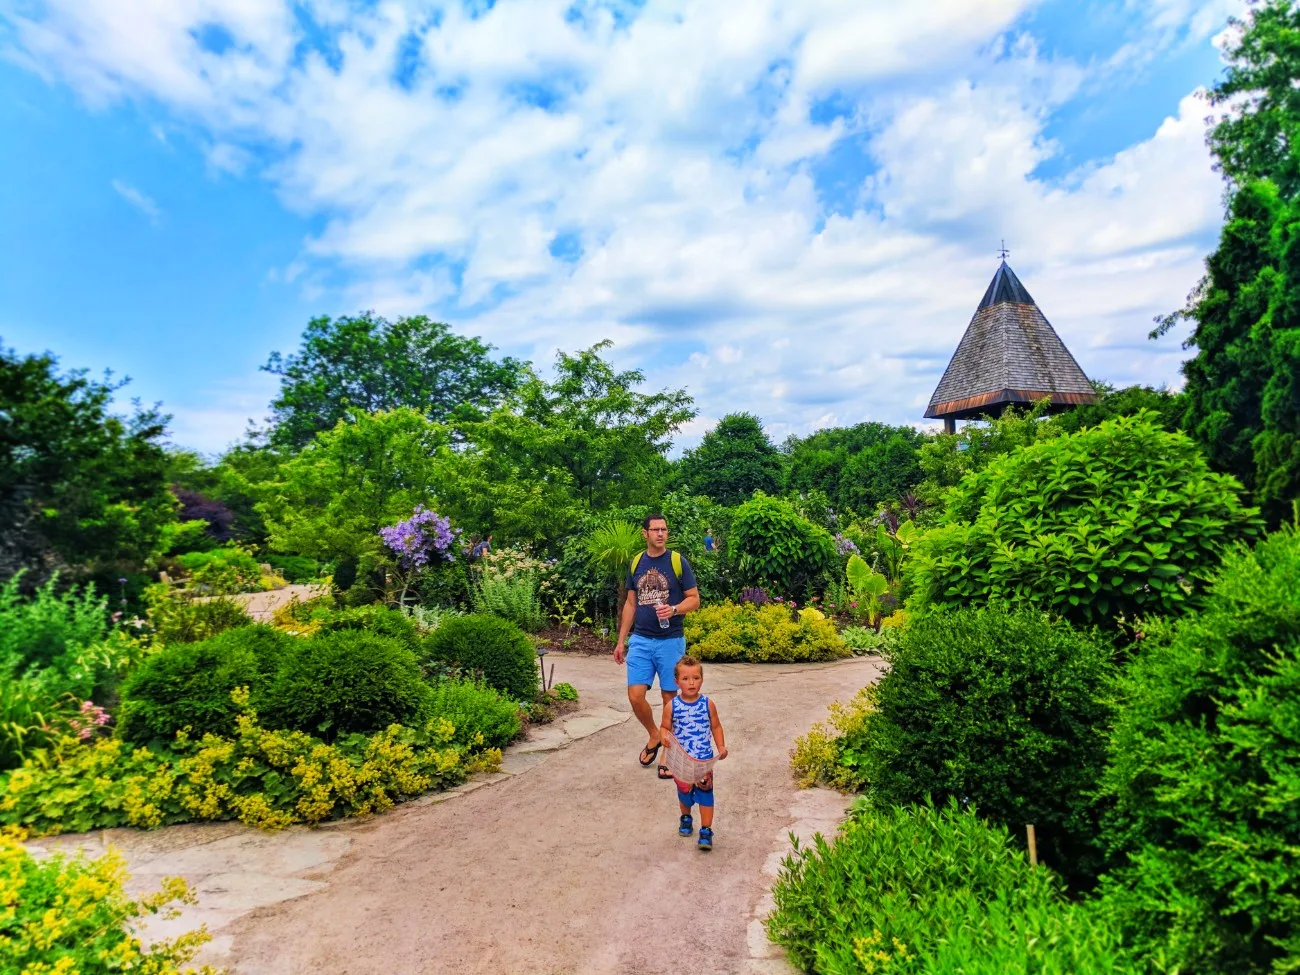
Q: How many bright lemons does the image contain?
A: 0